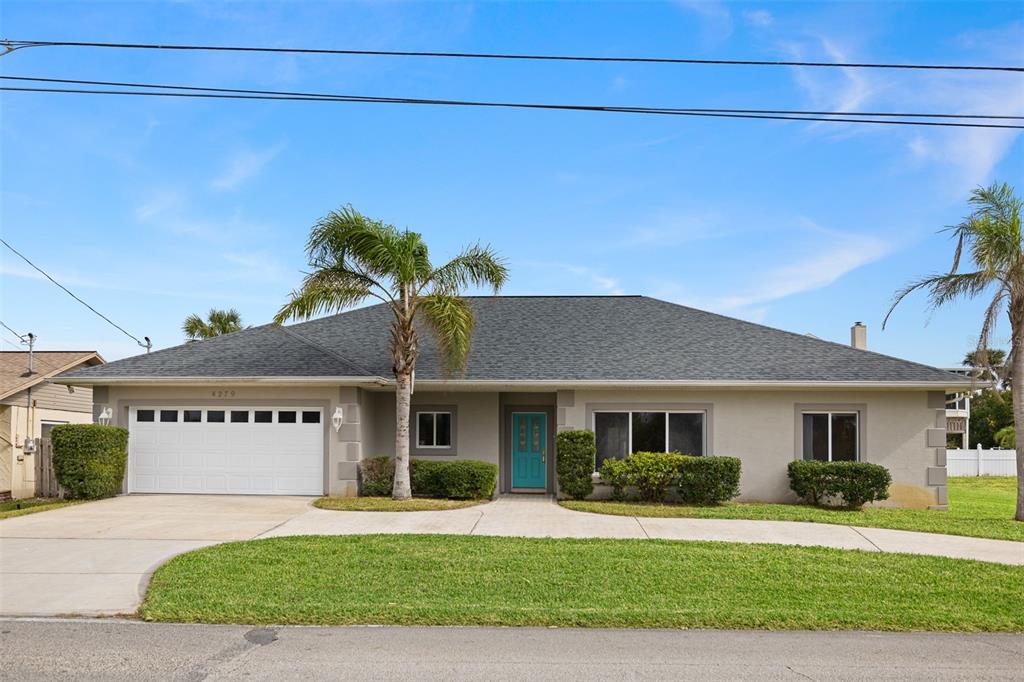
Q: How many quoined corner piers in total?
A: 4